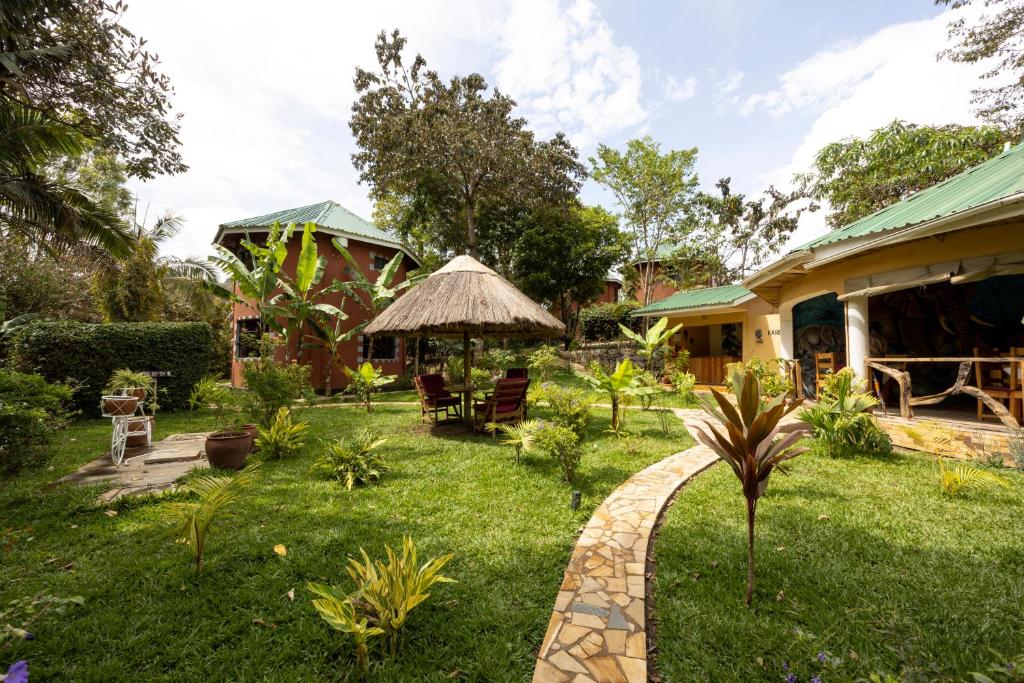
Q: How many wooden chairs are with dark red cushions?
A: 3